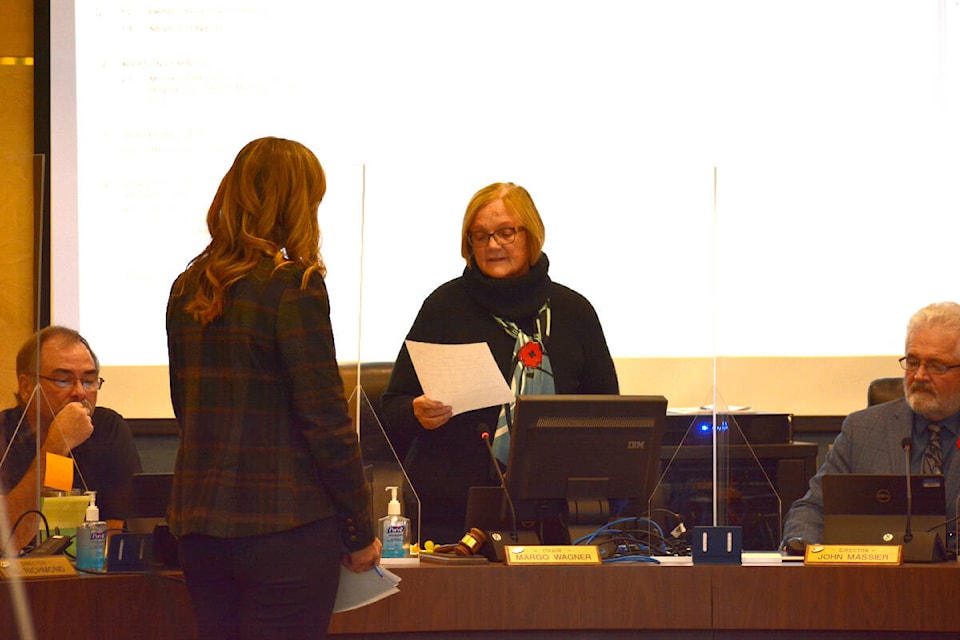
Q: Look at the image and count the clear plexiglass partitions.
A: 3